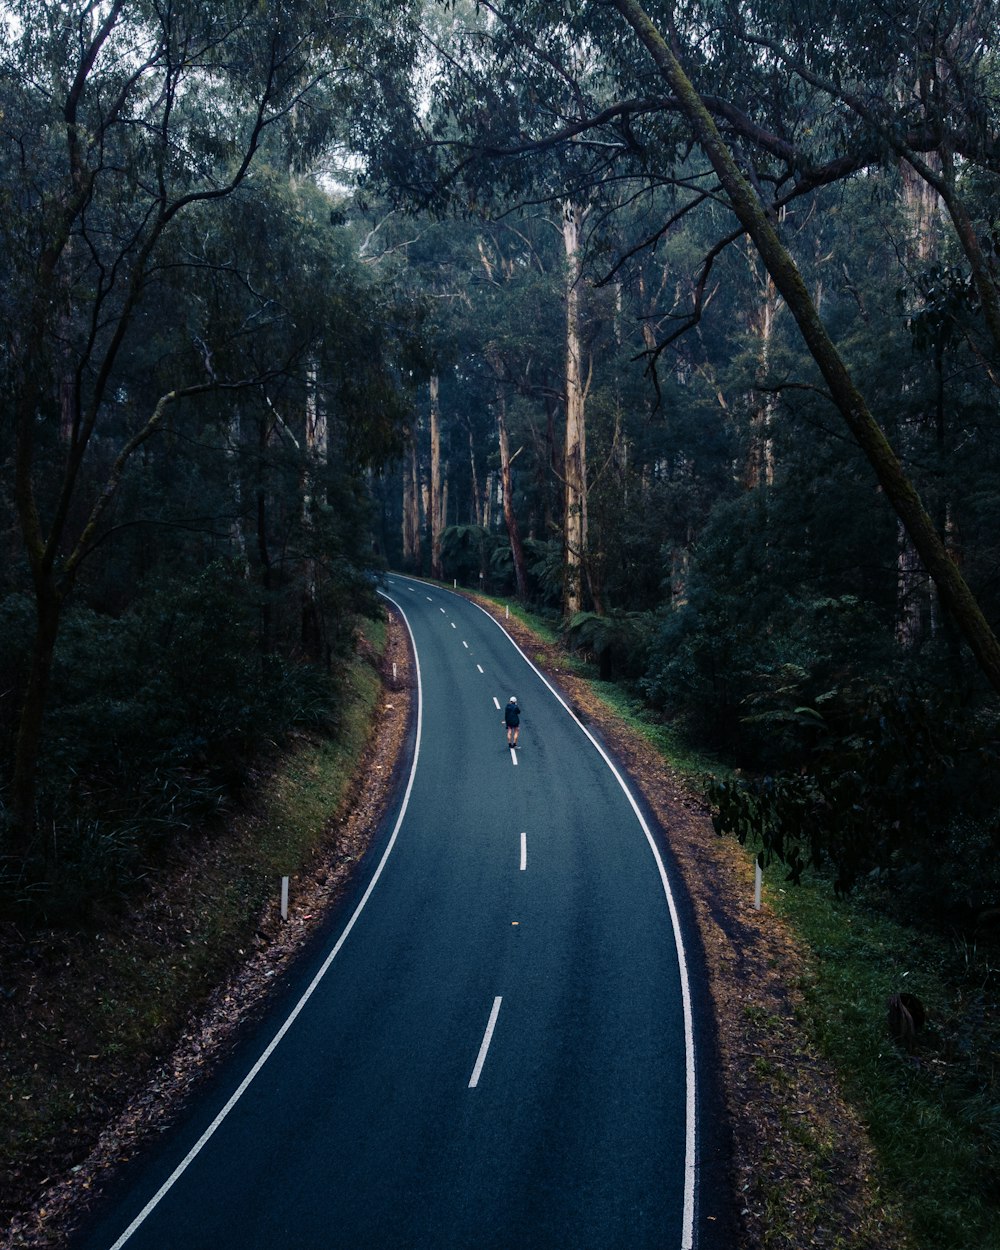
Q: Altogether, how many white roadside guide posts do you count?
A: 6